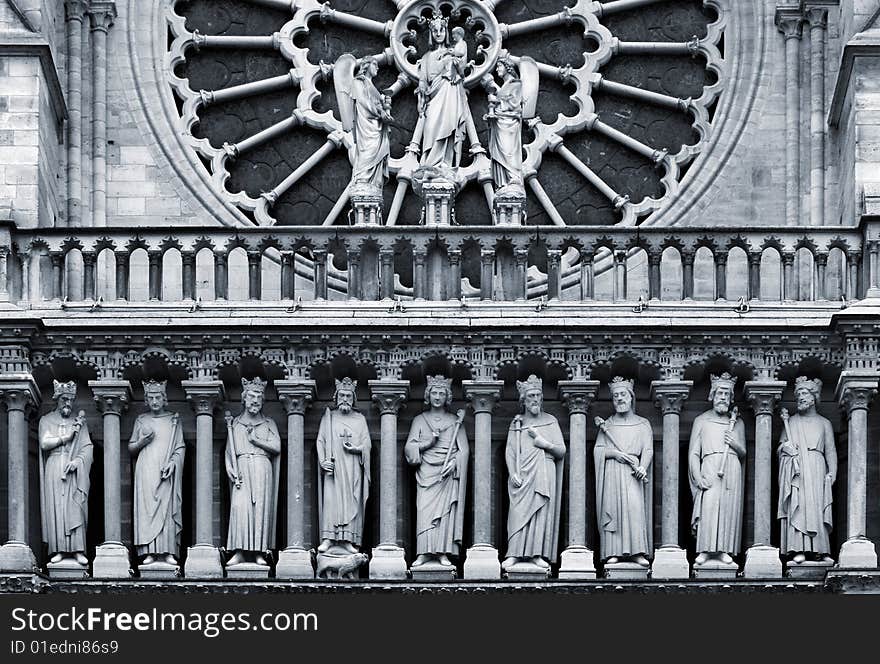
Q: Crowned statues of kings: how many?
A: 9